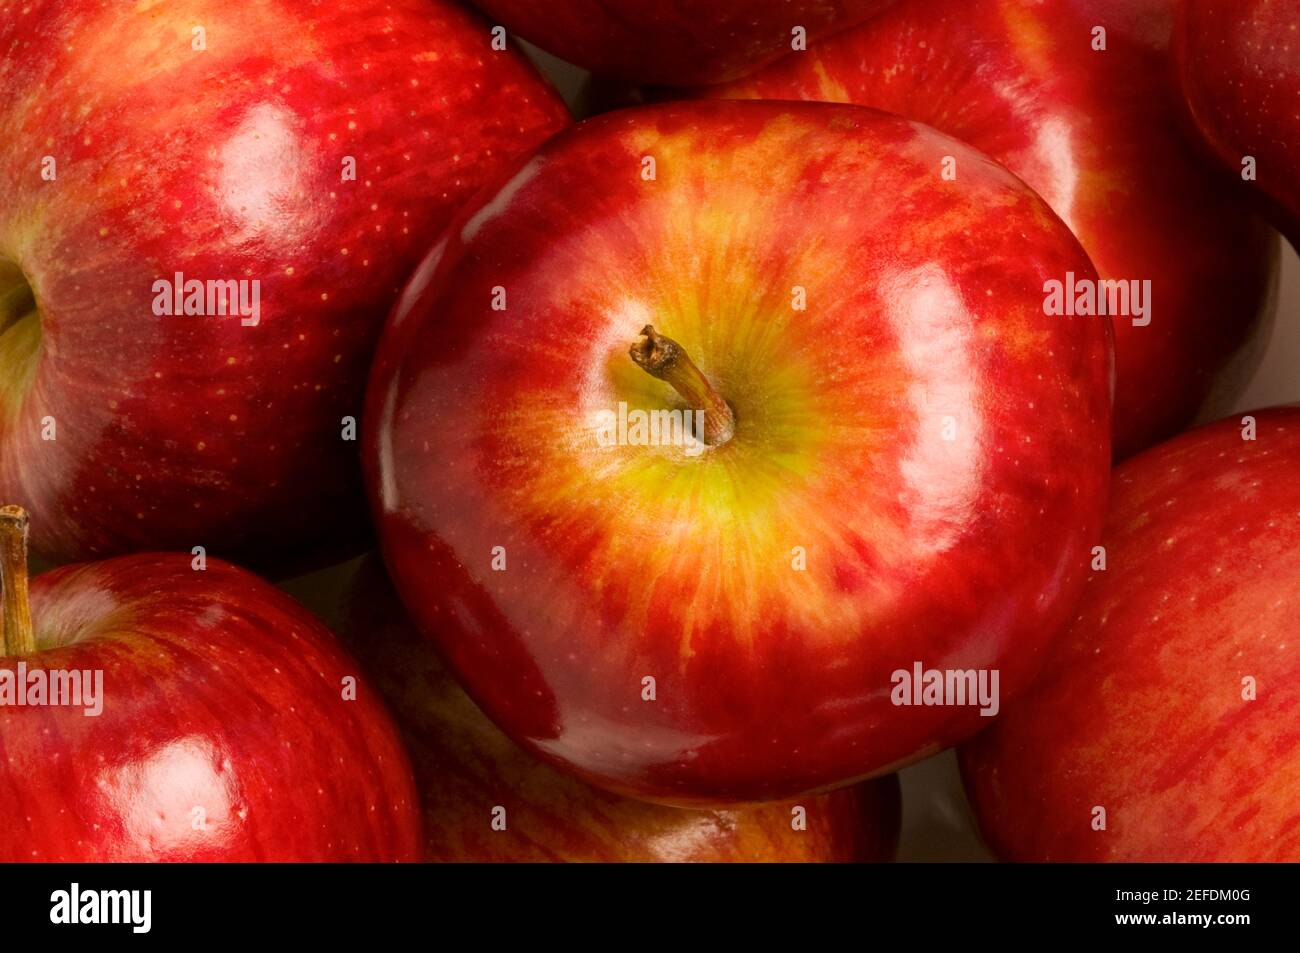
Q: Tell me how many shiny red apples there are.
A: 8